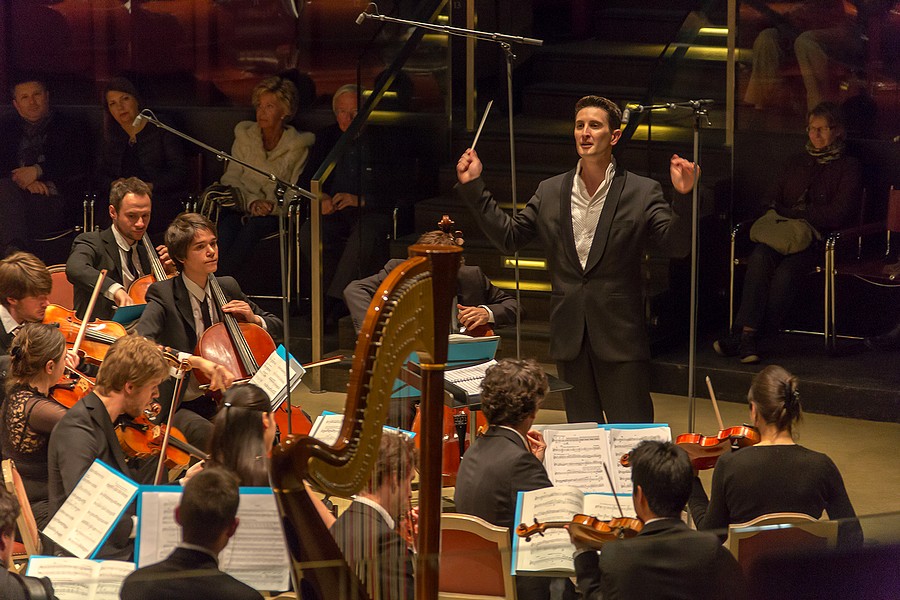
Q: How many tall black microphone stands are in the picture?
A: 3